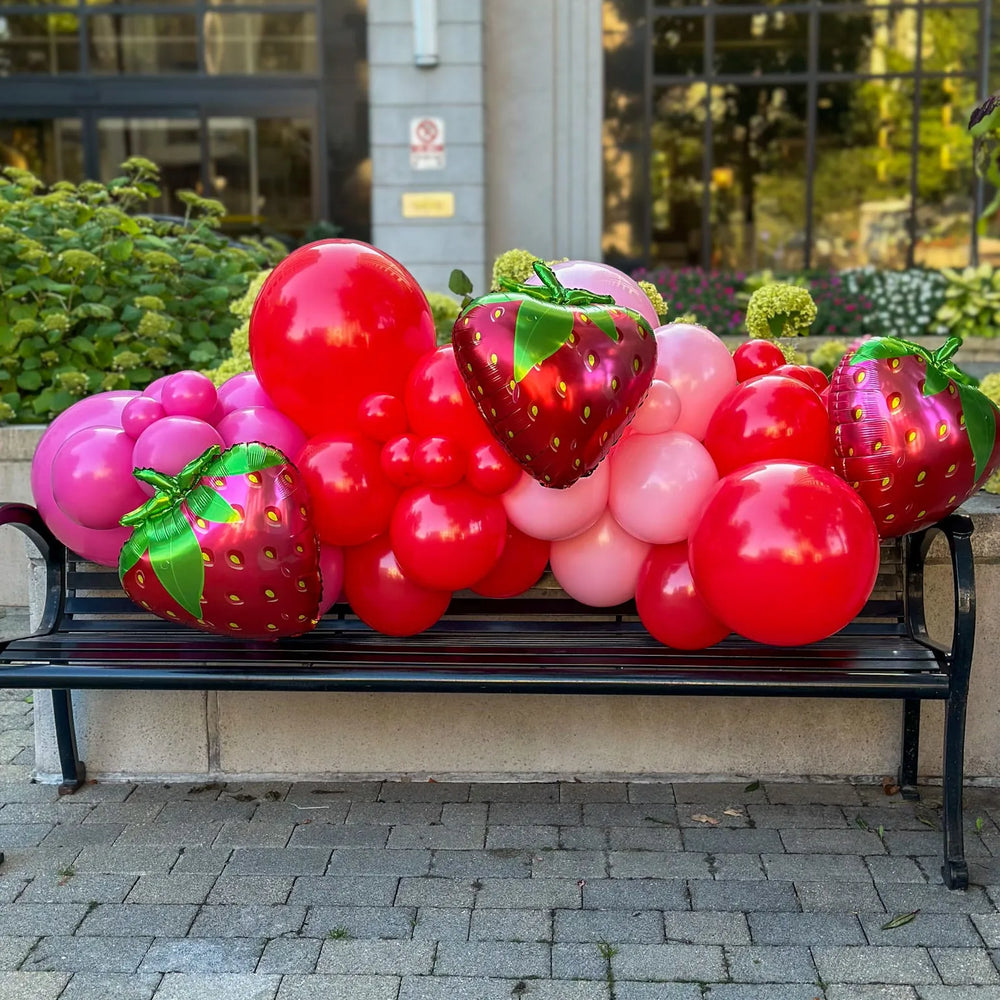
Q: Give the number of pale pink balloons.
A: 6